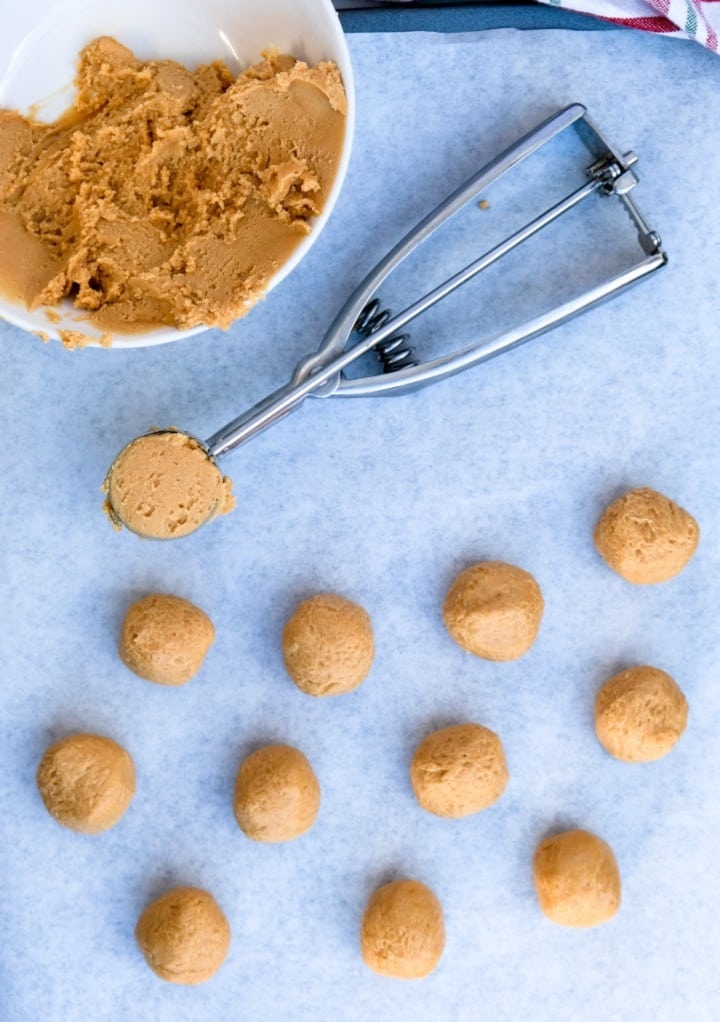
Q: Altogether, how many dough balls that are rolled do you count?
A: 11